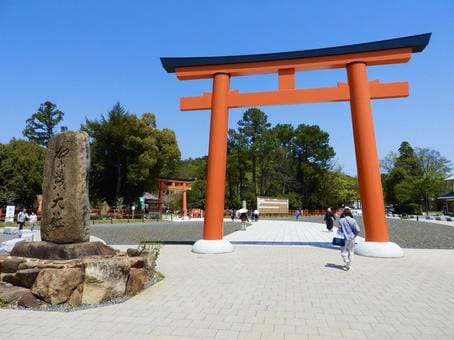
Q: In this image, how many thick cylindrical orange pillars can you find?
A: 2